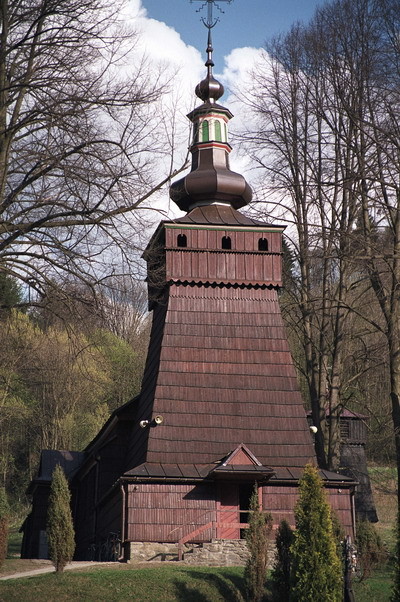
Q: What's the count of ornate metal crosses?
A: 1